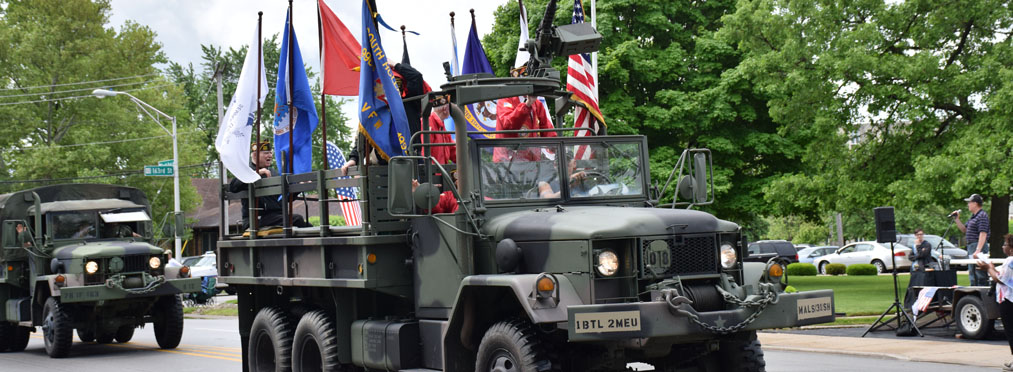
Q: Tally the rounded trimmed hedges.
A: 3